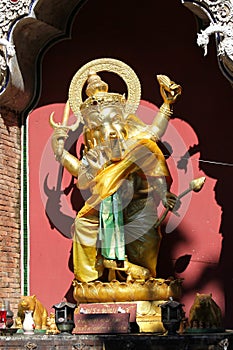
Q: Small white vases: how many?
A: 1